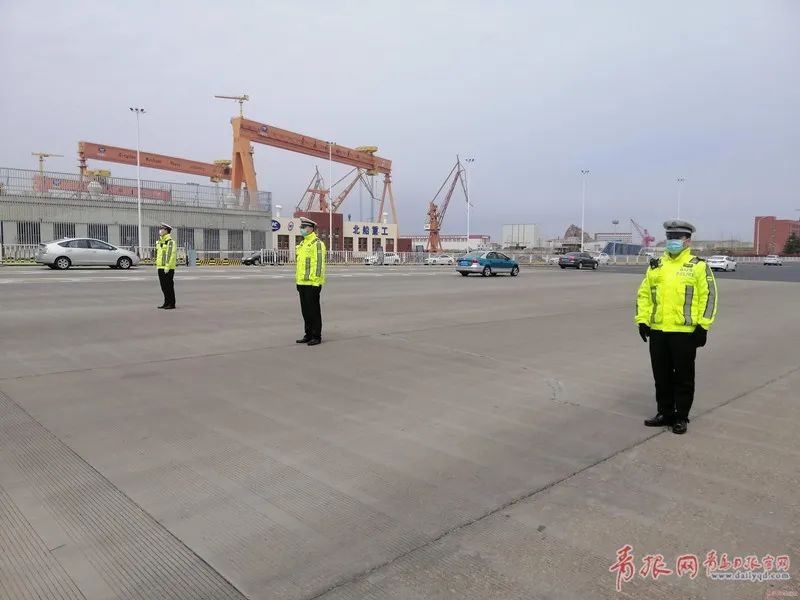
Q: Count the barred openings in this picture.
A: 9